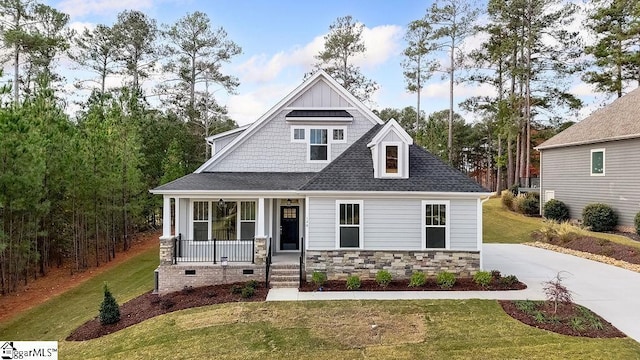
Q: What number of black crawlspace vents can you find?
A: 2